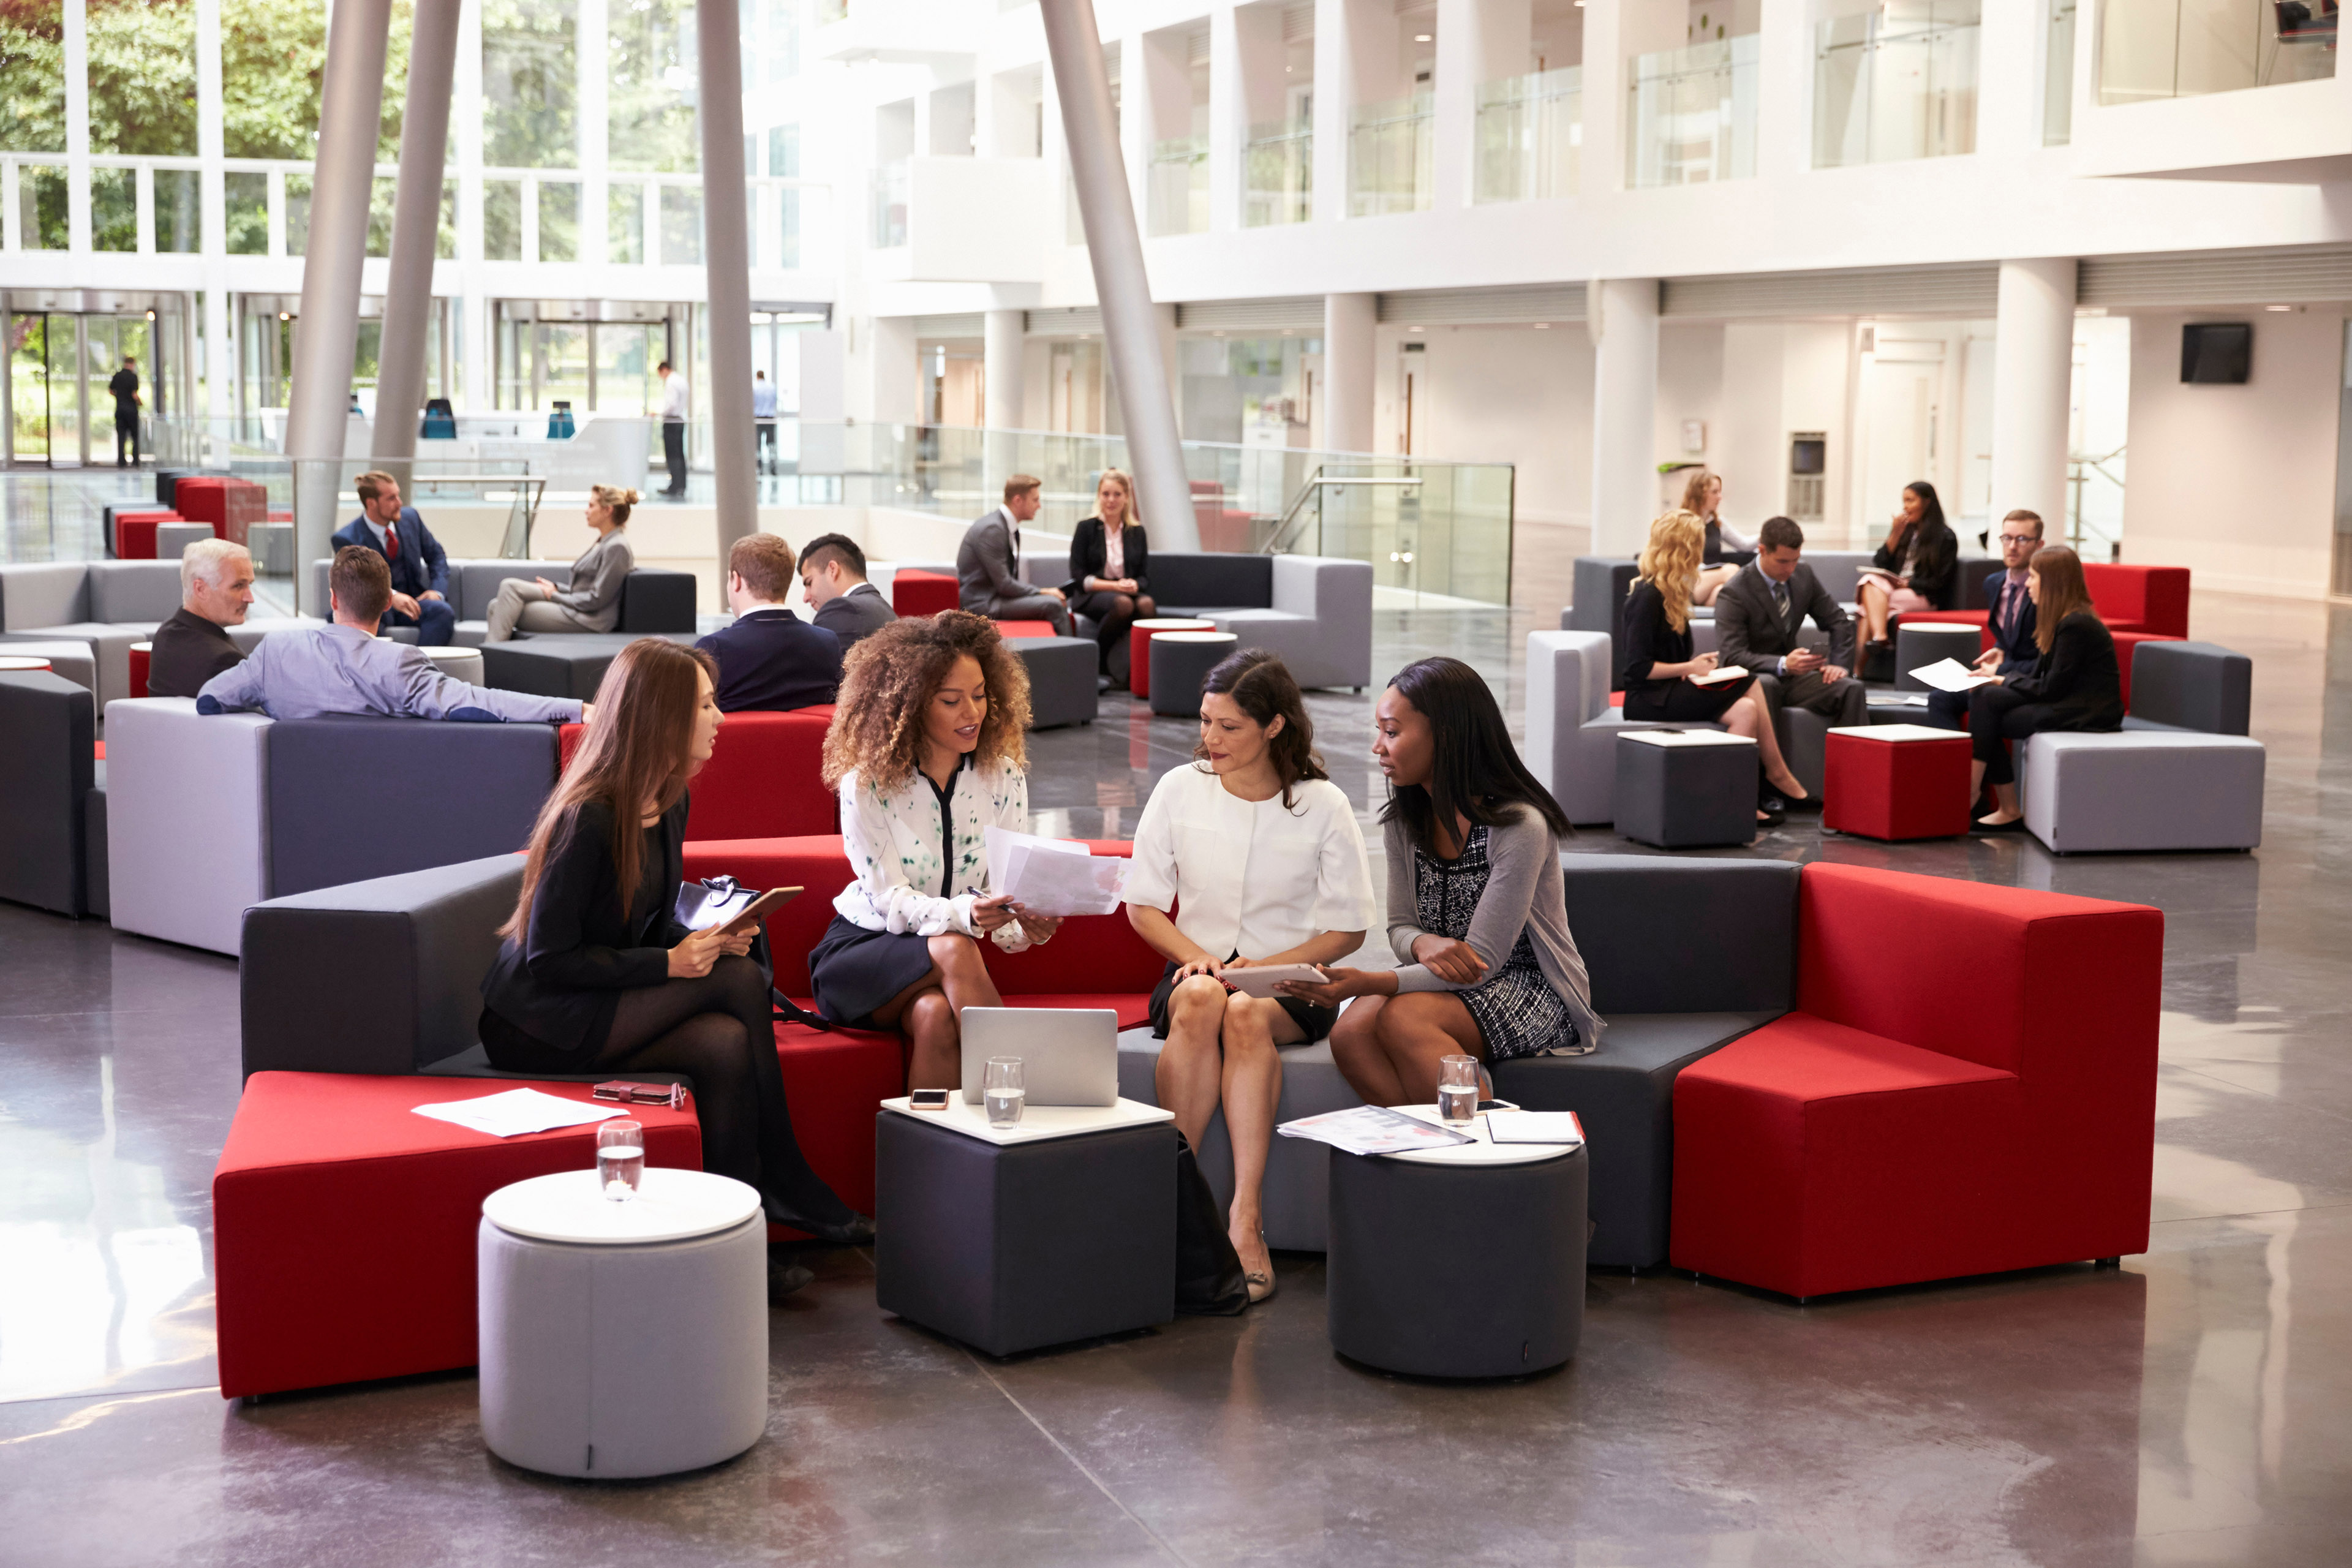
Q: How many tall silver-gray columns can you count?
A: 4